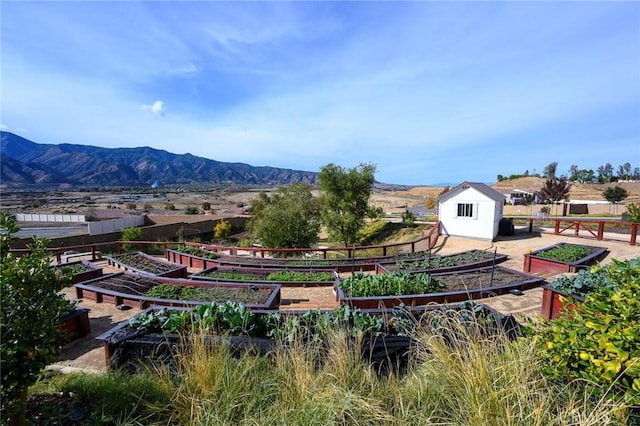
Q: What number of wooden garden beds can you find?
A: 11